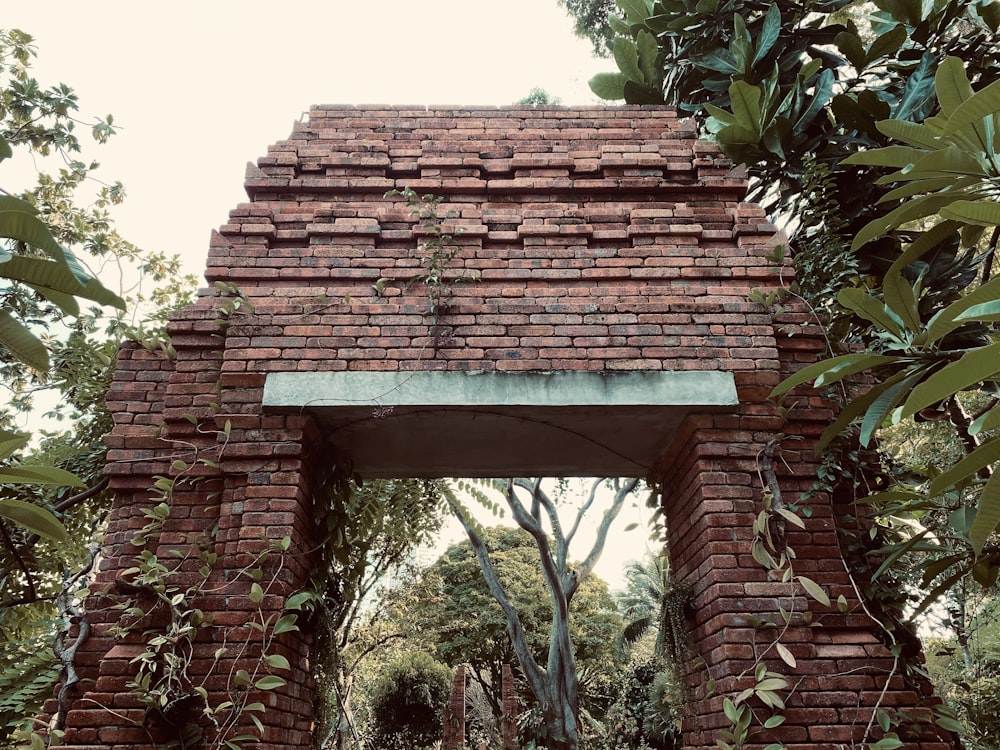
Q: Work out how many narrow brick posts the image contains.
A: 2